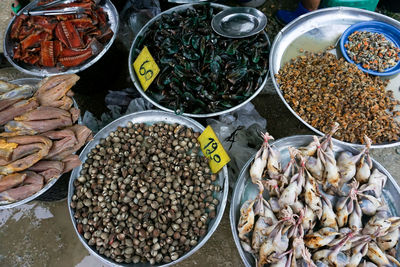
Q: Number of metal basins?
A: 6